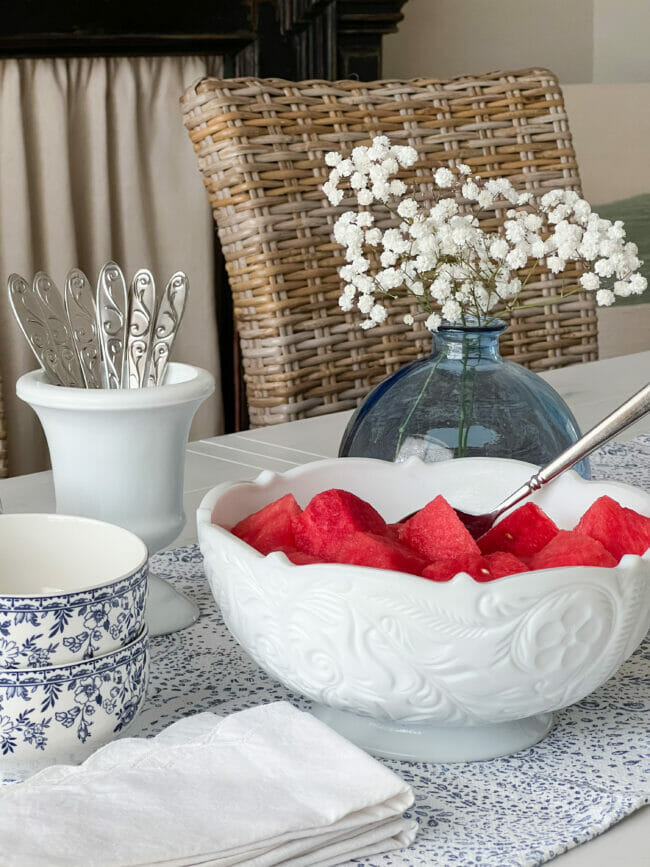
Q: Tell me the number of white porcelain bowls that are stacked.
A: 2